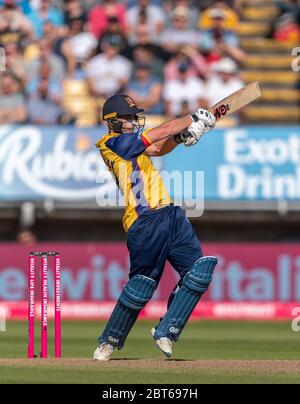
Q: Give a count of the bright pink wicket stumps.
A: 3